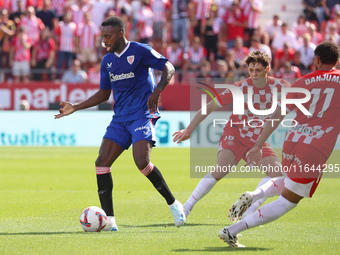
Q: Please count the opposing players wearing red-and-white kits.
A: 2